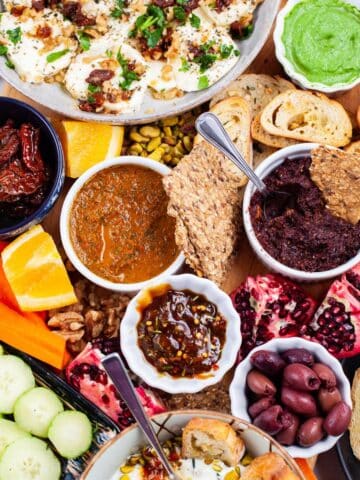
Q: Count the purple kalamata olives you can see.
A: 12